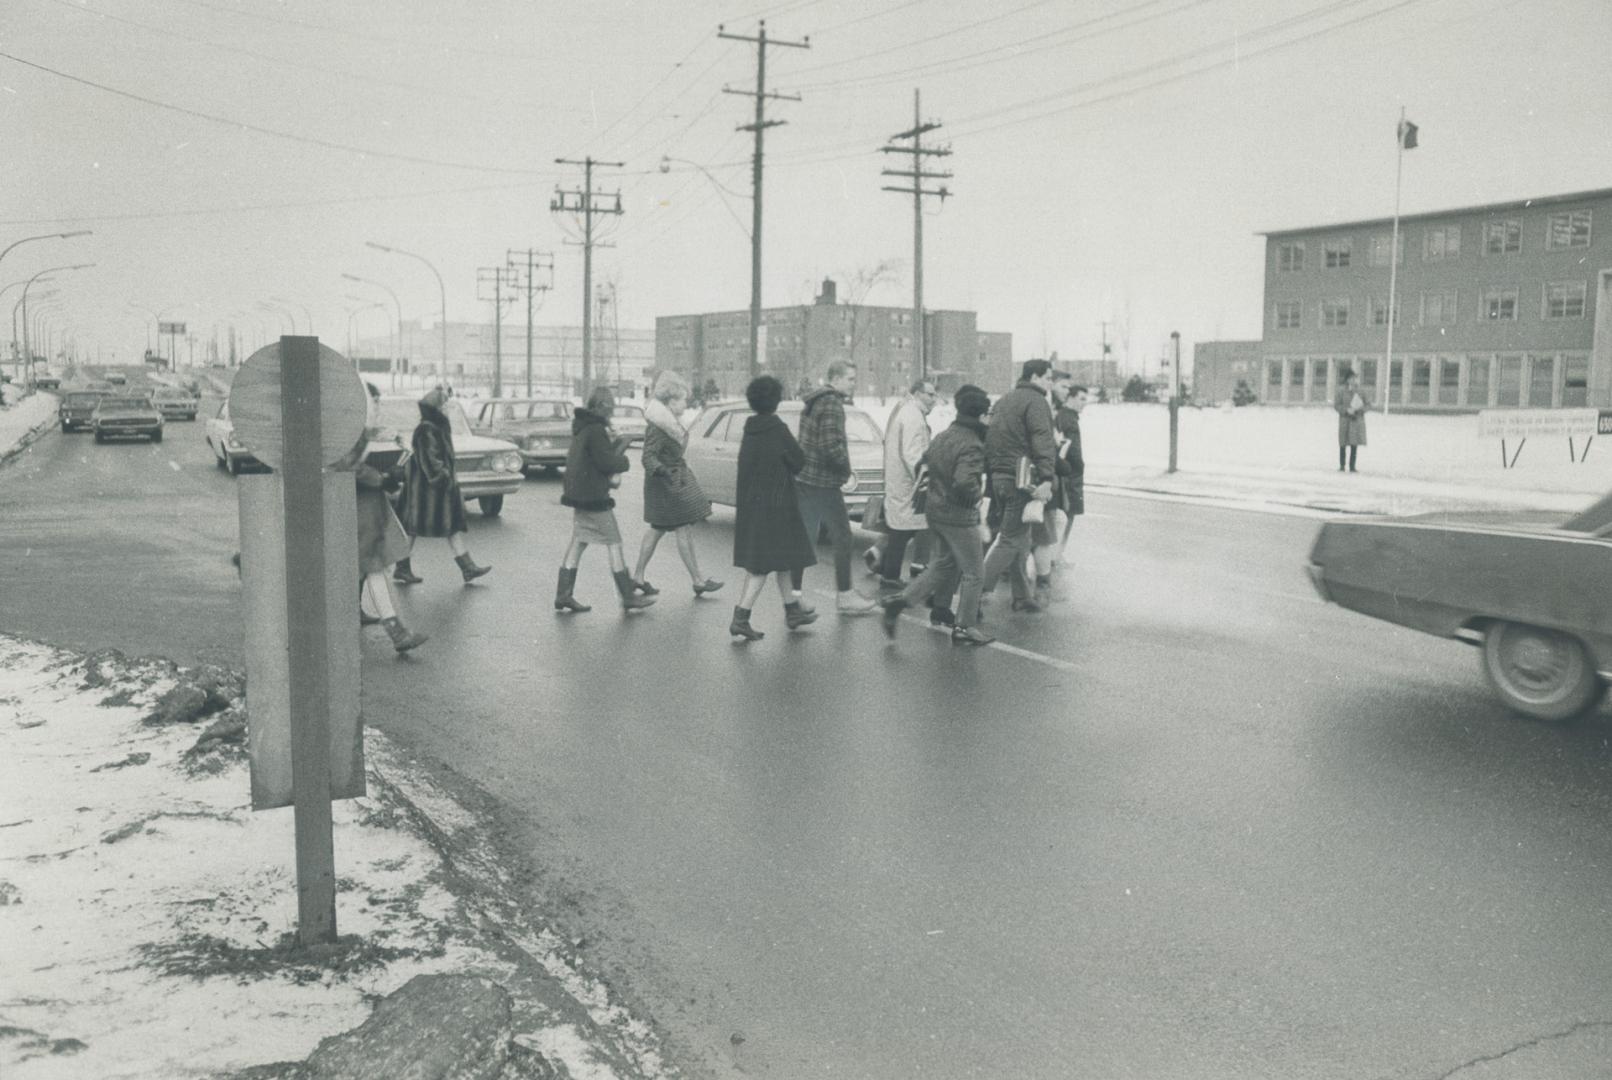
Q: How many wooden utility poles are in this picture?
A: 5